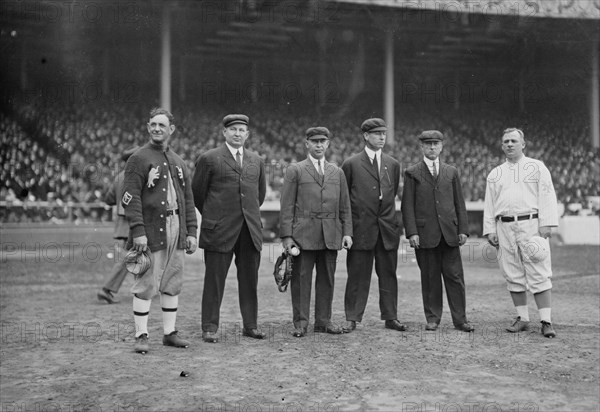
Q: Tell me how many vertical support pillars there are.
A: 3